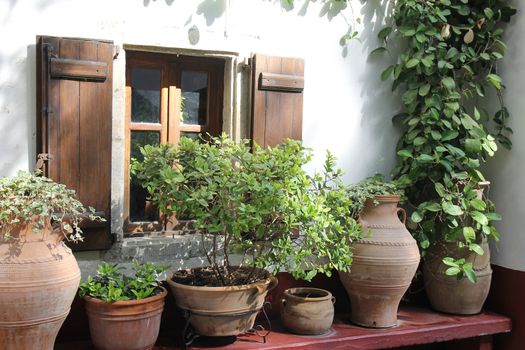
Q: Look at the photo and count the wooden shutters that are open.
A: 2